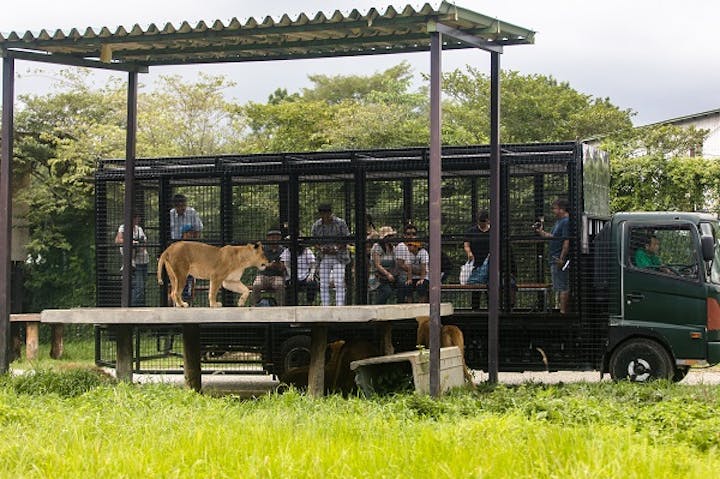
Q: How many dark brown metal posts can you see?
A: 4